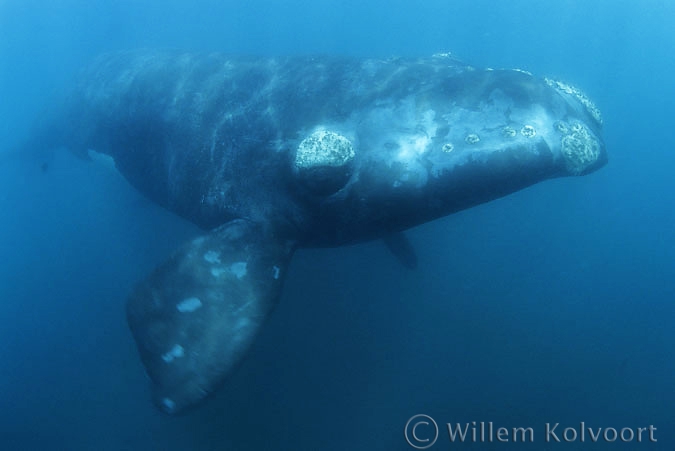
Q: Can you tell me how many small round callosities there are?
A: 4